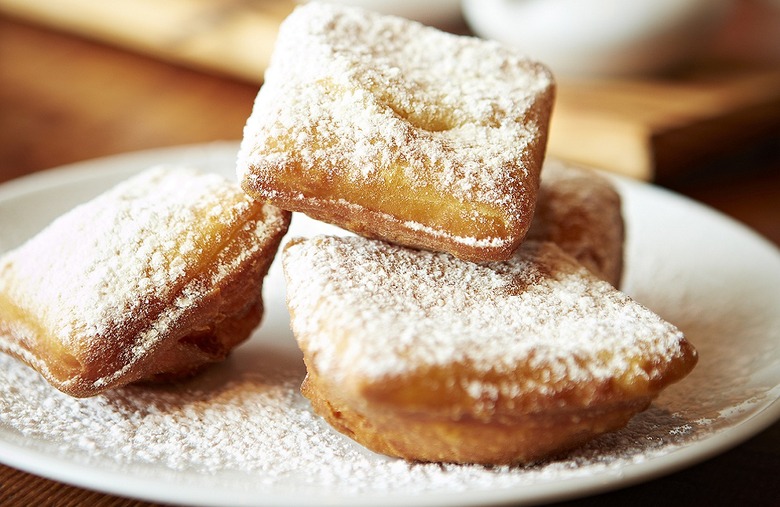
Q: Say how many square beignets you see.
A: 4